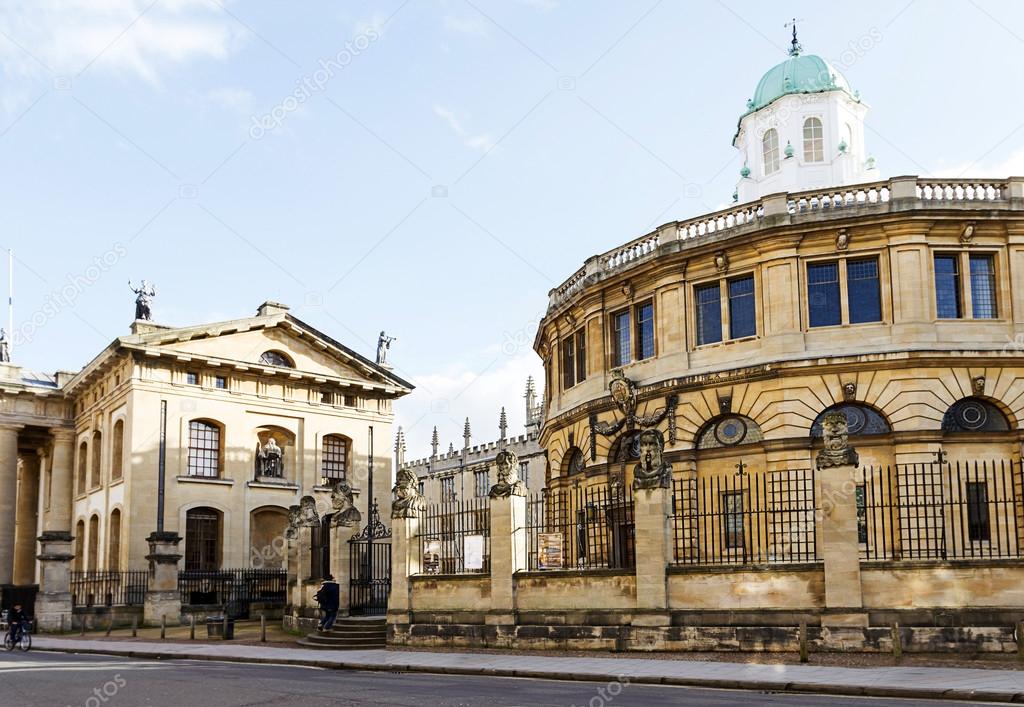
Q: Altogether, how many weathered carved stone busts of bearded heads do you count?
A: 7